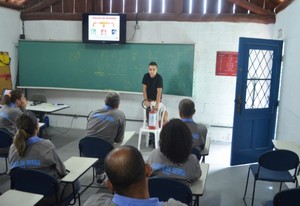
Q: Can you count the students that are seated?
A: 6